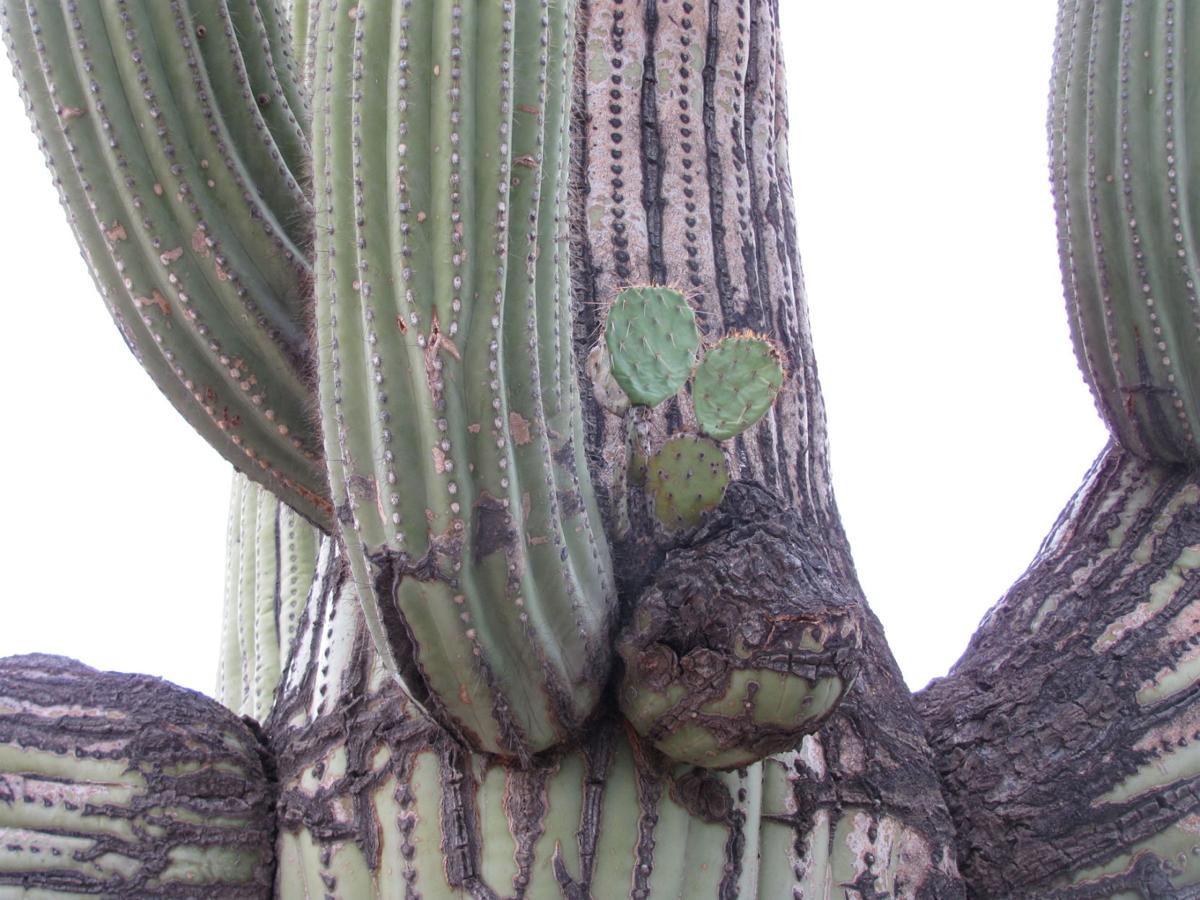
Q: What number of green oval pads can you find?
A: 3